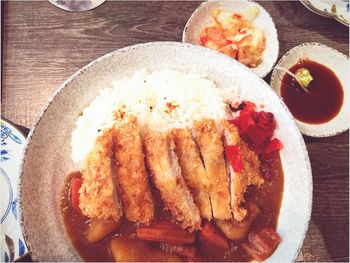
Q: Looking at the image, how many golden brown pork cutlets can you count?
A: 6